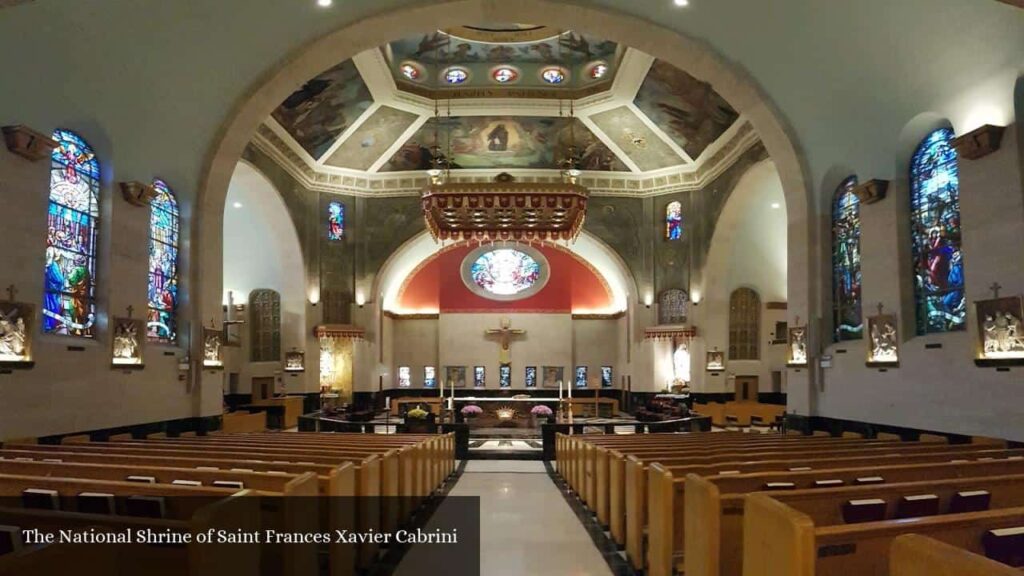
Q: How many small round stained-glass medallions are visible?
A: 5